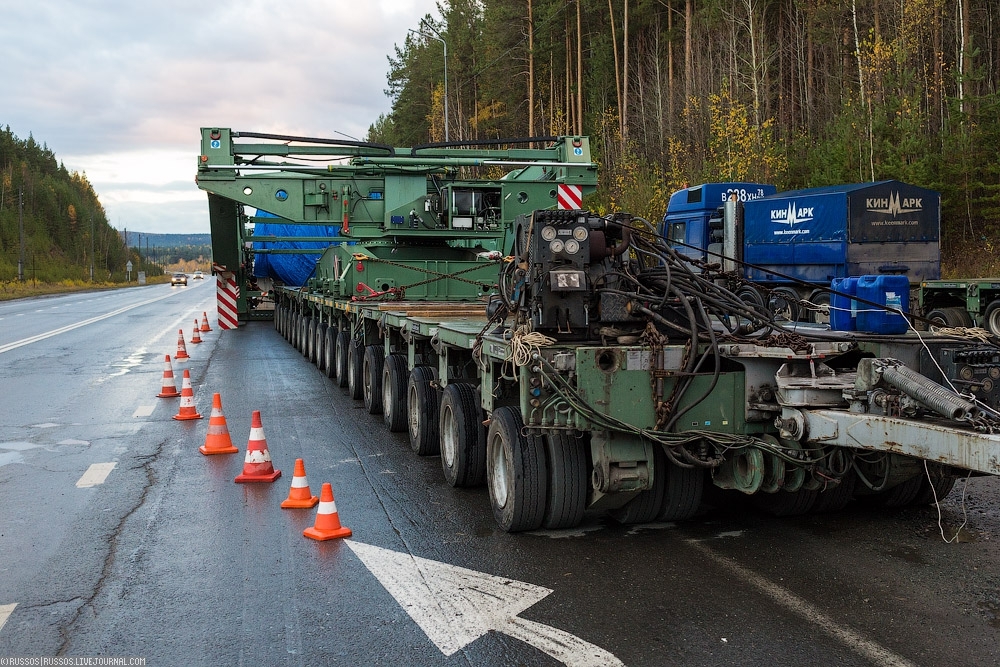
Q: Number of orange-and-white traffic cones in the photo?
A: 9